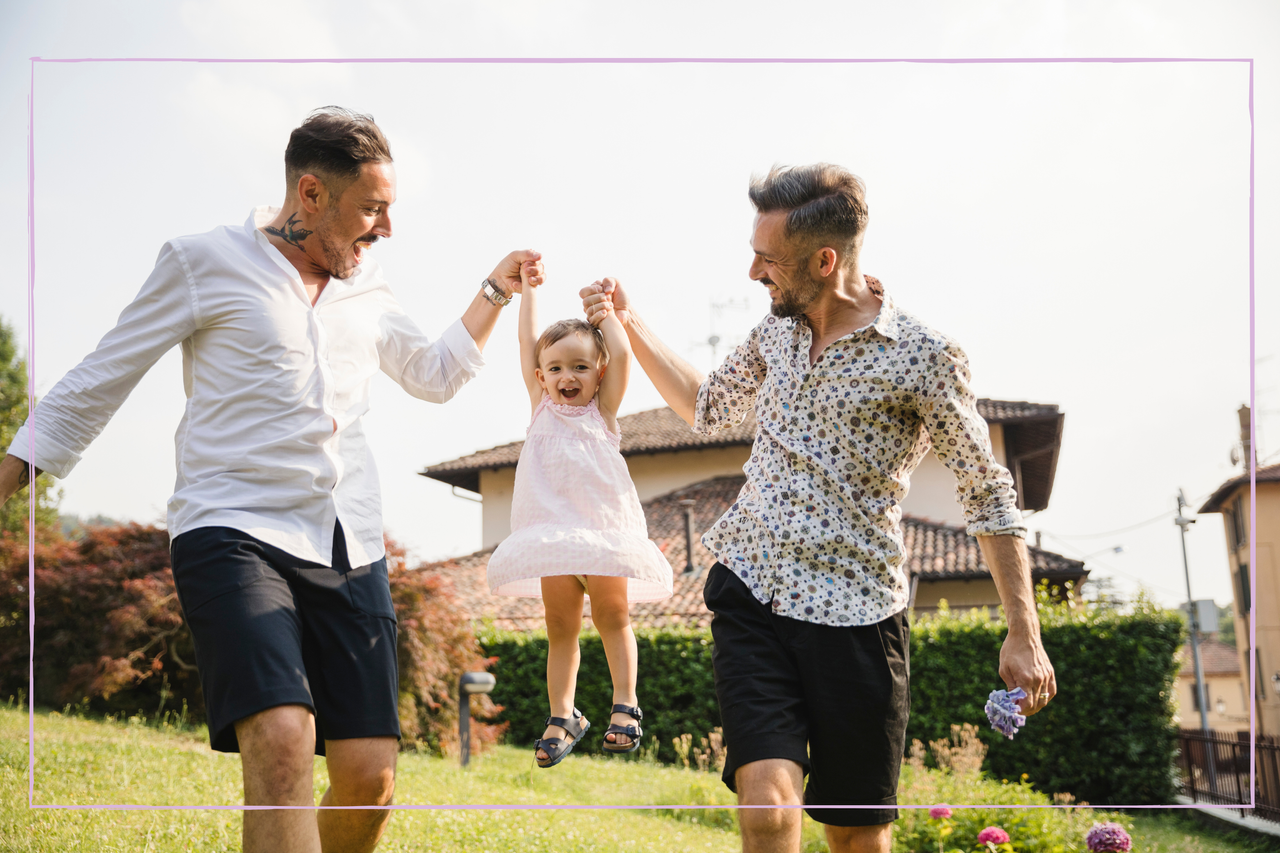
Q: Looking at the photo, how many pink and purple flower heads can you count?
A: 4